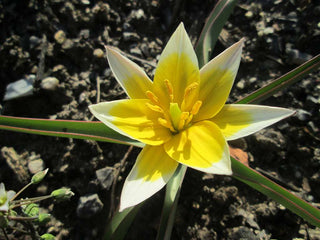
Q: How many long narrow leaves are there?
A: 6